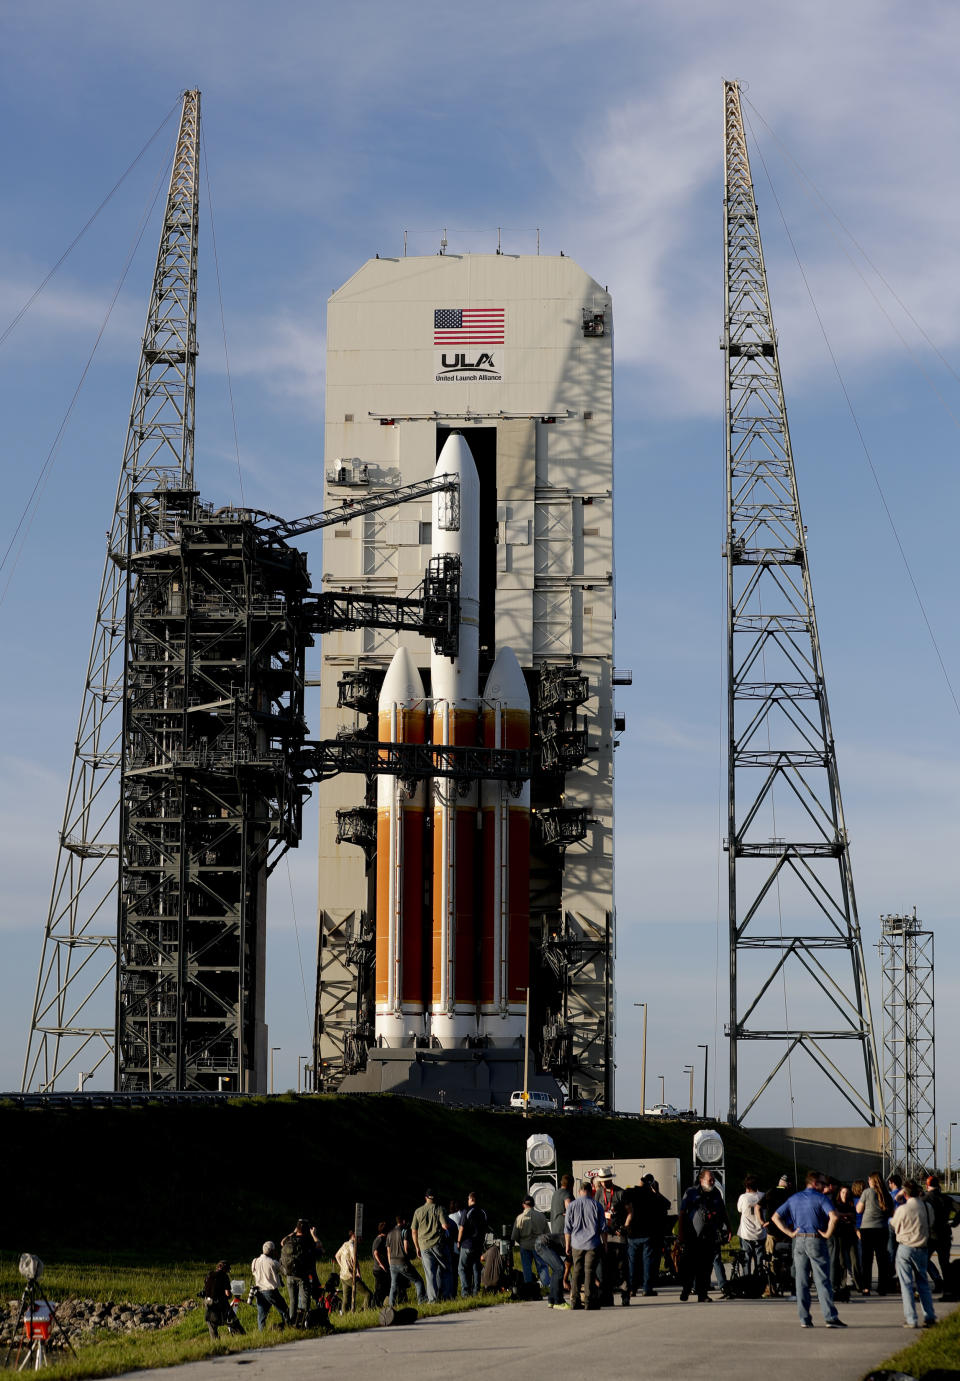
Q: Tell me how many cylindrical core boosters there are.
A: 3